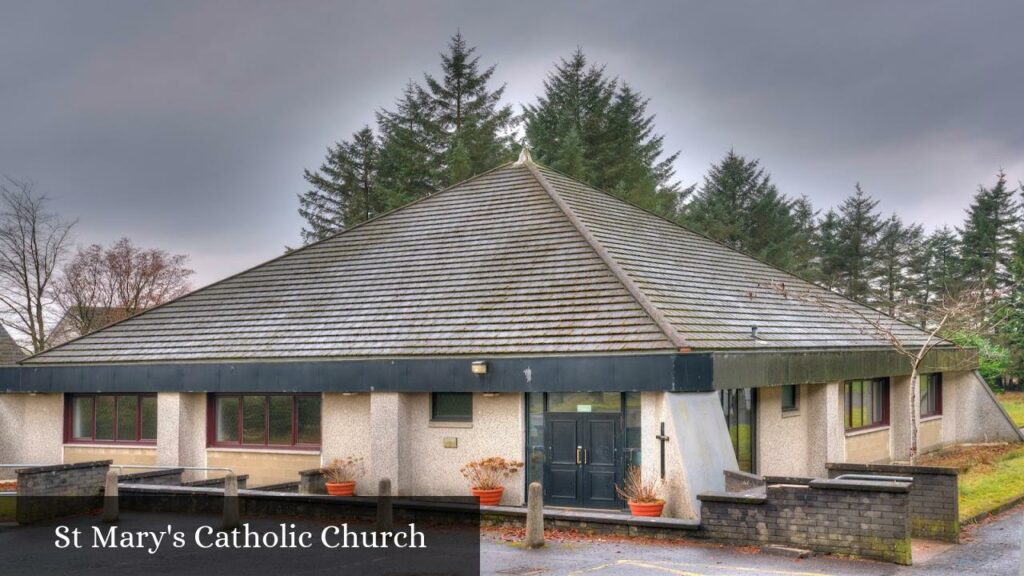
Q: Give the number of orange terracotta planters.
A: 3